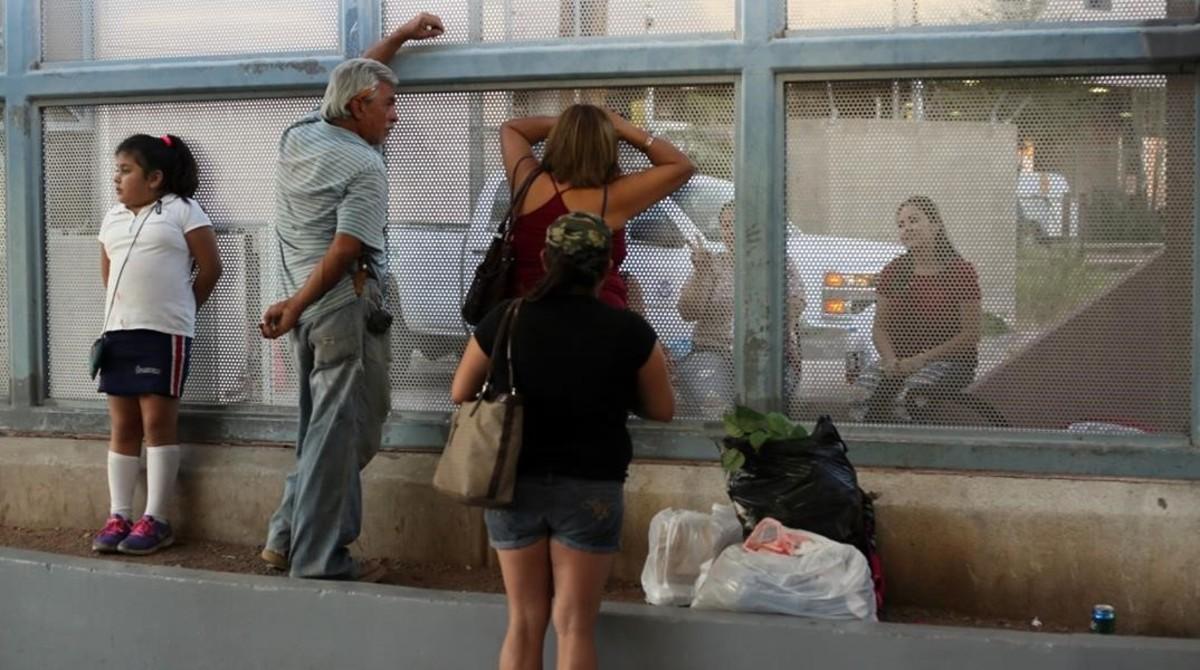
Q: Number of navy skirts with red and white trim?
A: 1